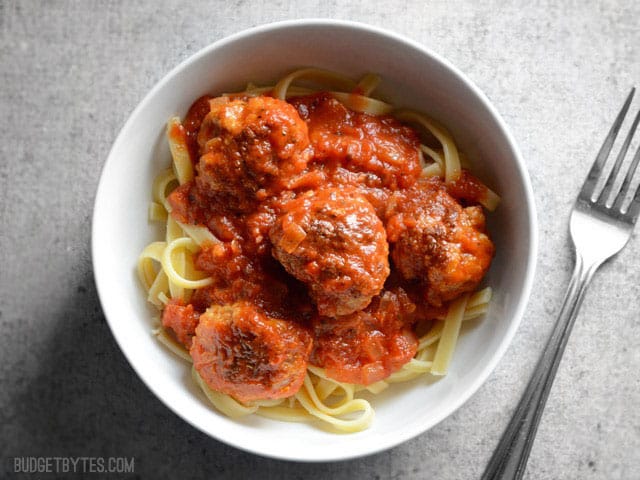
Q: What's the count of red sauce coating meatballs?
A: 4